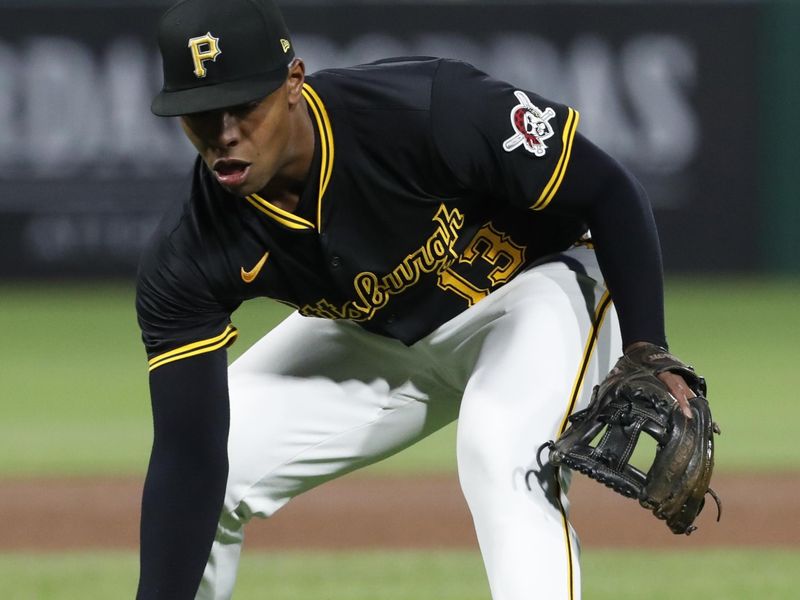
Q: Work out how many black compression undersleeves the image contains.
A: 2